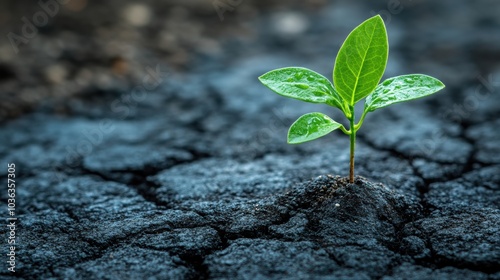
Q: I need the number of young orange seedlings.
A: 0